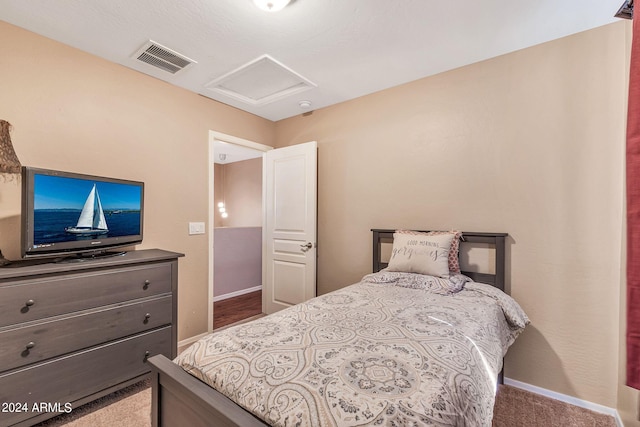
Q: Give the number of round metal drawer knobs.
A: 5